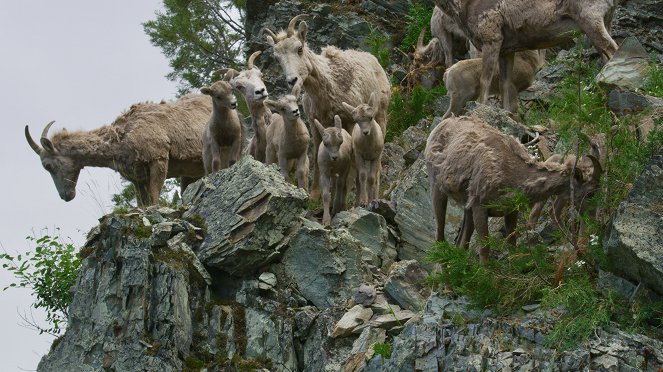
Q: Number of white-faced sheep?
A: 2